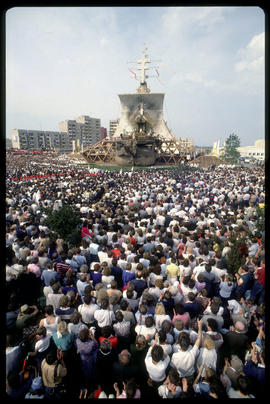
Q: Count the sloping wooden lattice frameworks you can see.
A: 2